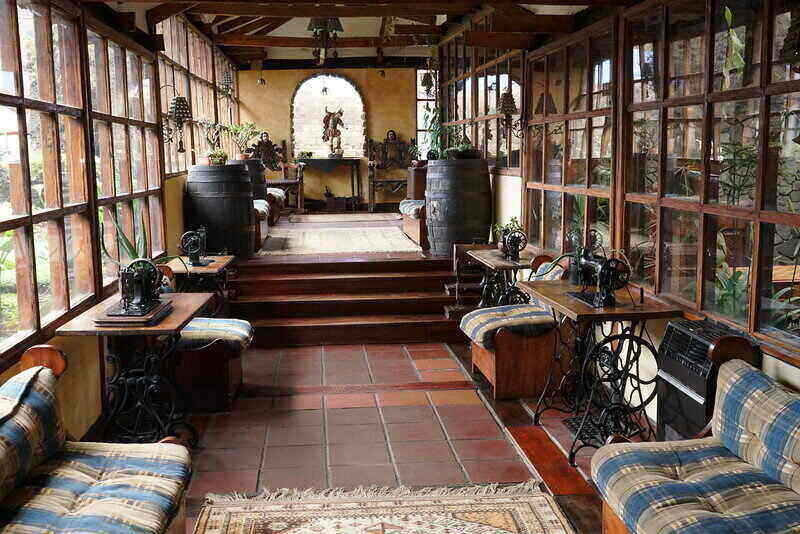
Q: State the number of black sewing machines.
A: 4